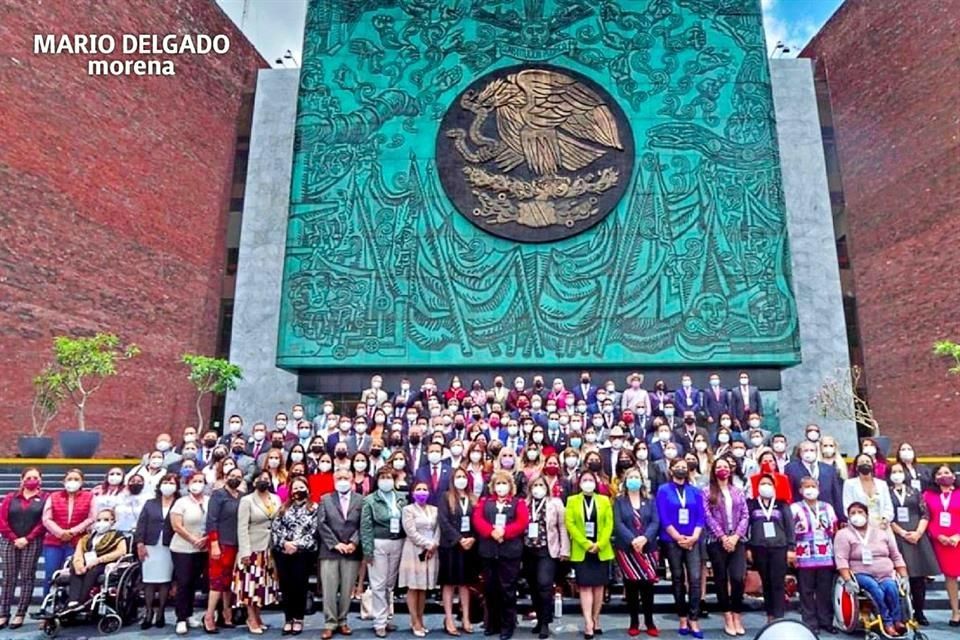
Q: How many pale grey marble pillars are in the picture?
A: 2